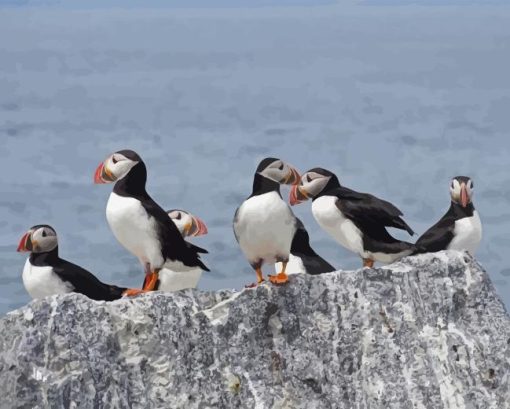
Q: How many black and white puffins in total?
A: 7